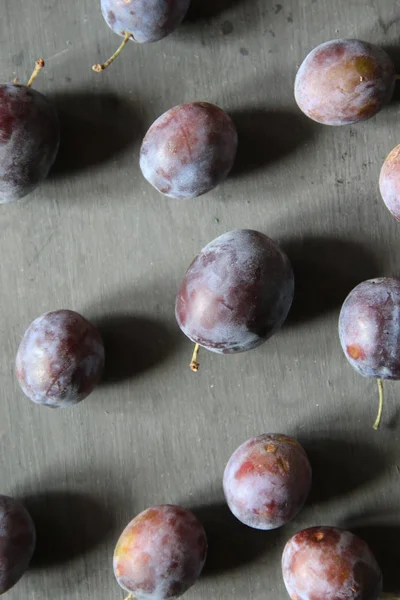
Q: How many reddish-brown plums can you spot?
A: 12